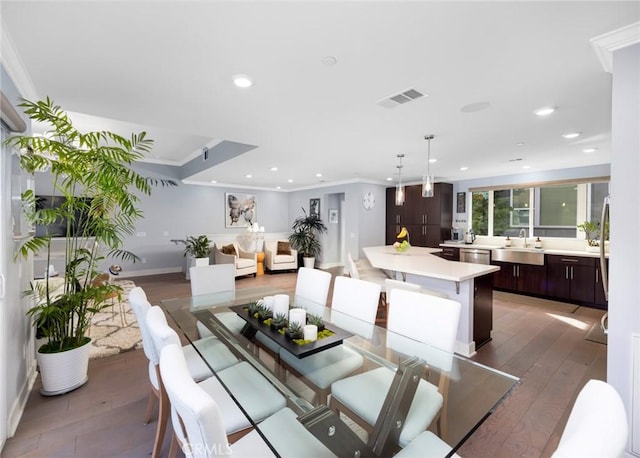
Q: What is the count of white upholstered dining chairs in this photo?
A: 8